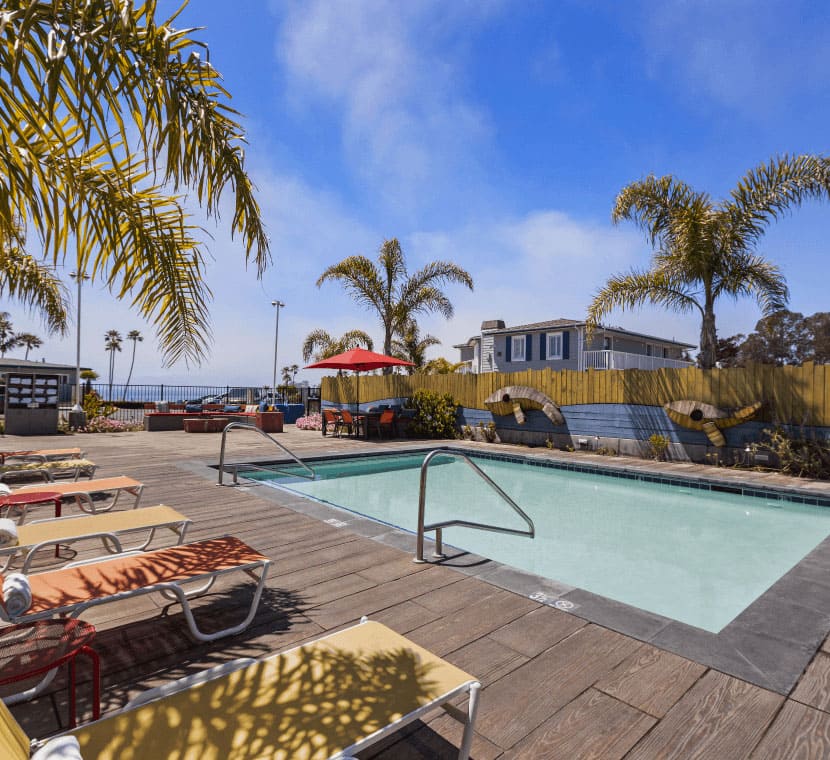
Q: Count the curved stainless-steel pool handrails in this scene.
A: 2